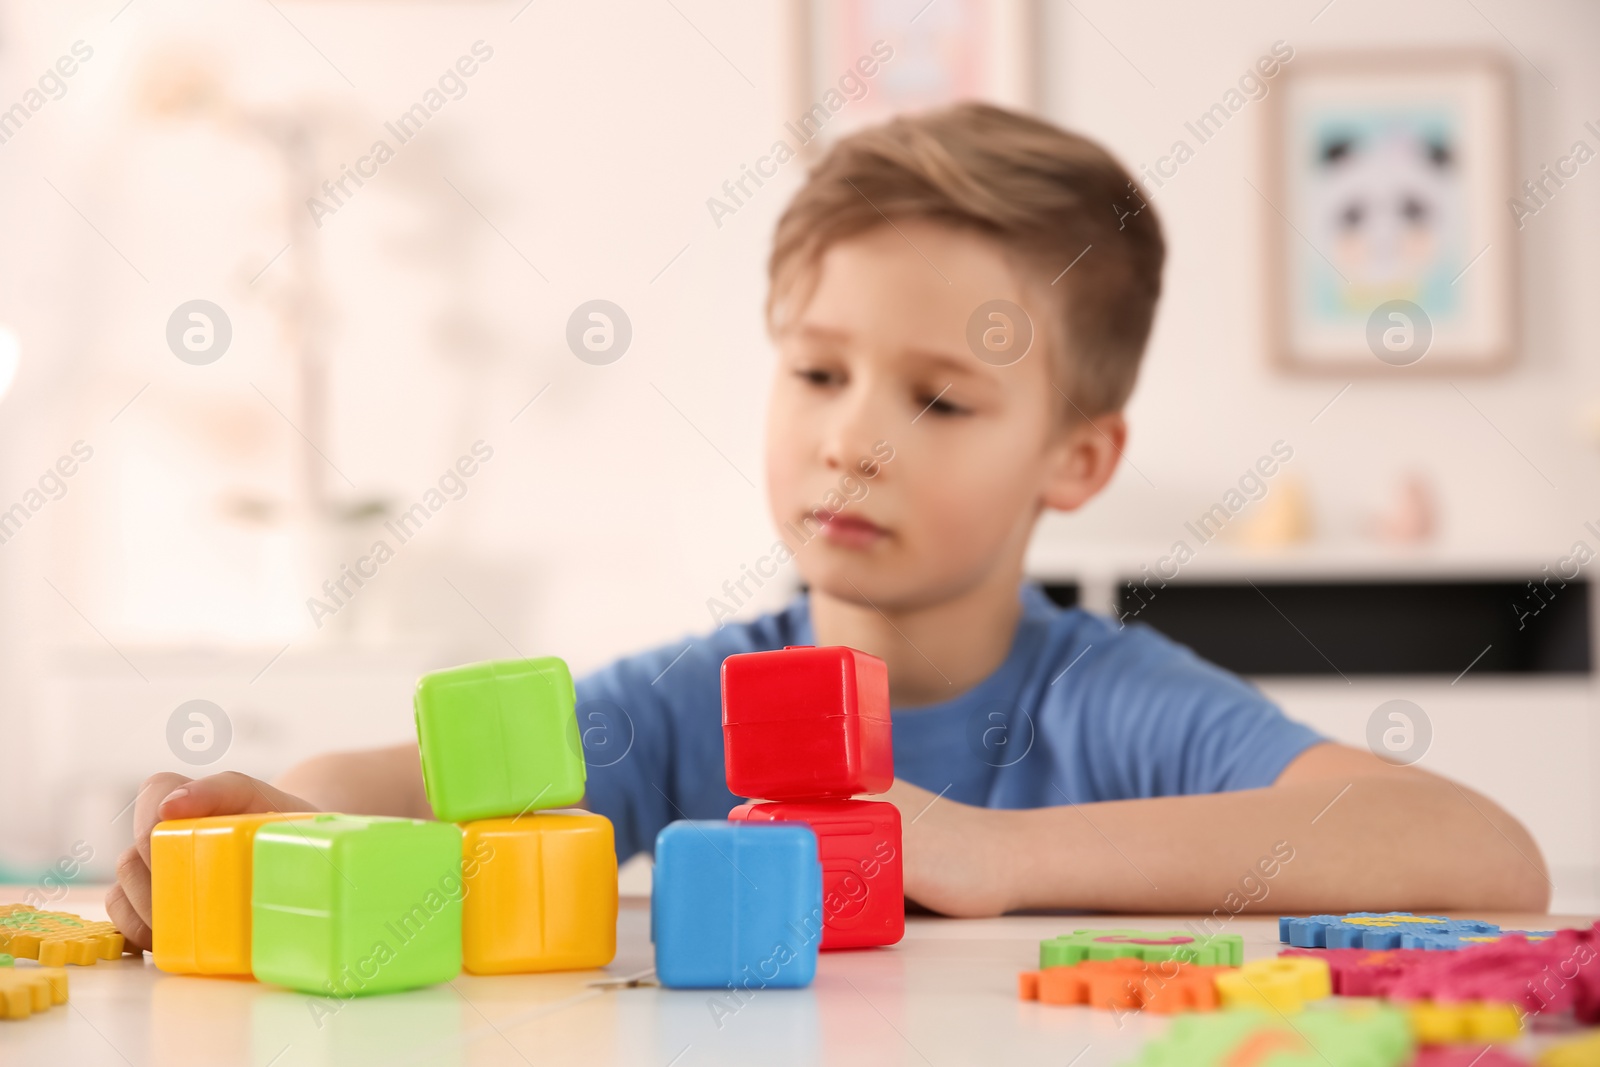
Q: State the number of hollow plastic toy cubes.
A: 7